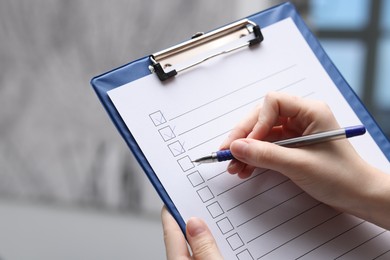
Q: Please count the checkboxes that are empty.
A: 7